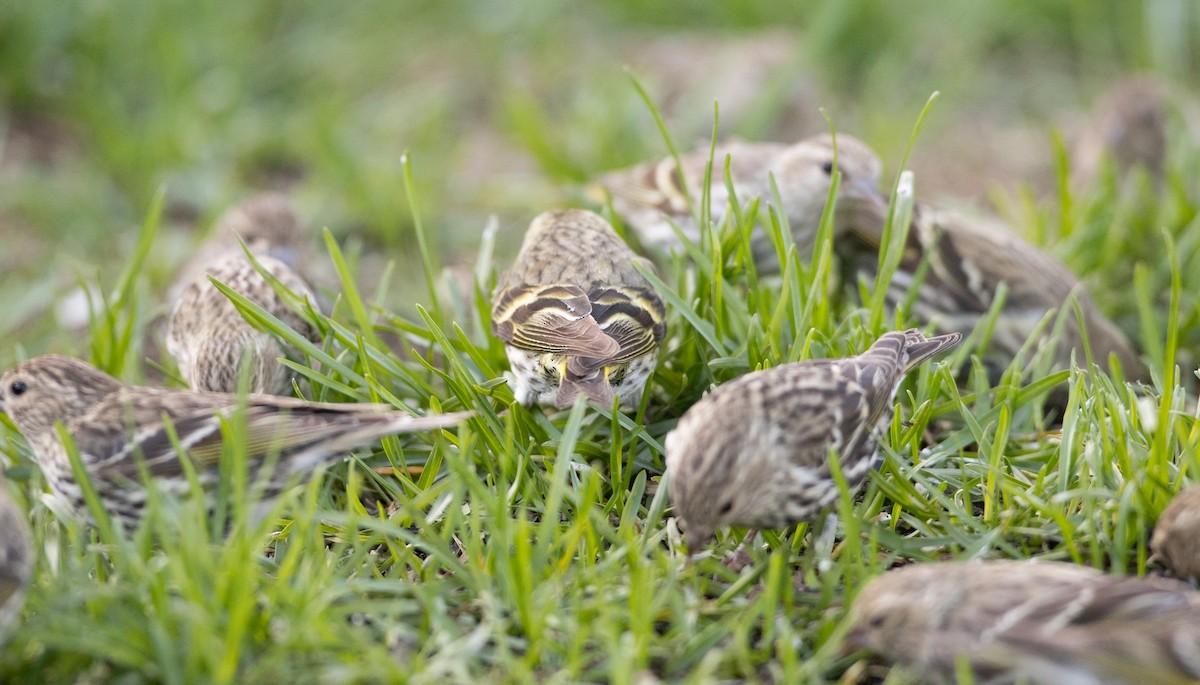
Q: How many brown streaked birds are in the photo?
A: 11